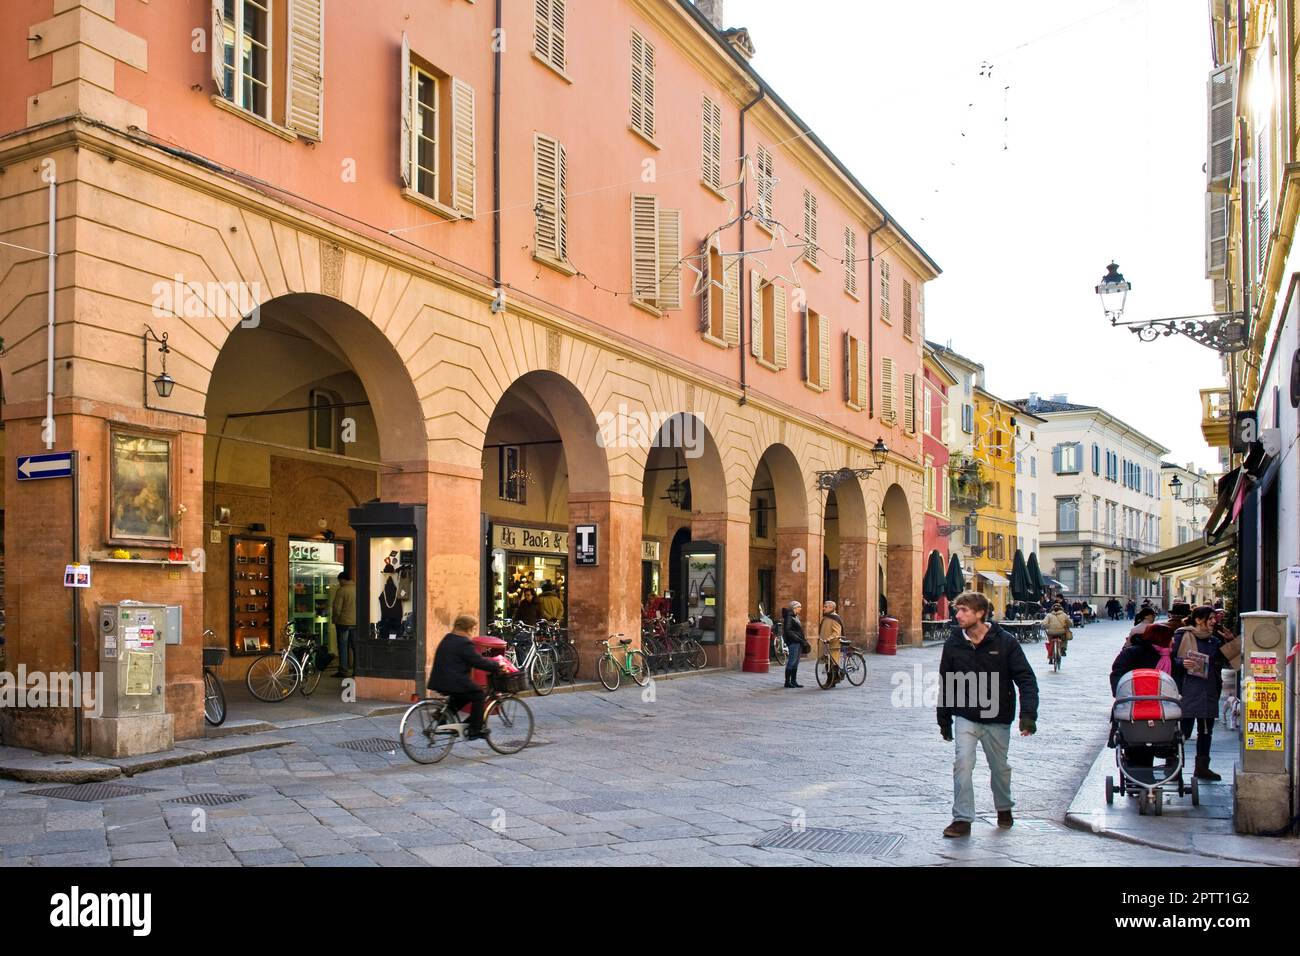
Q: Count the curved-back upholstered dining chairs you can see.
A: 0